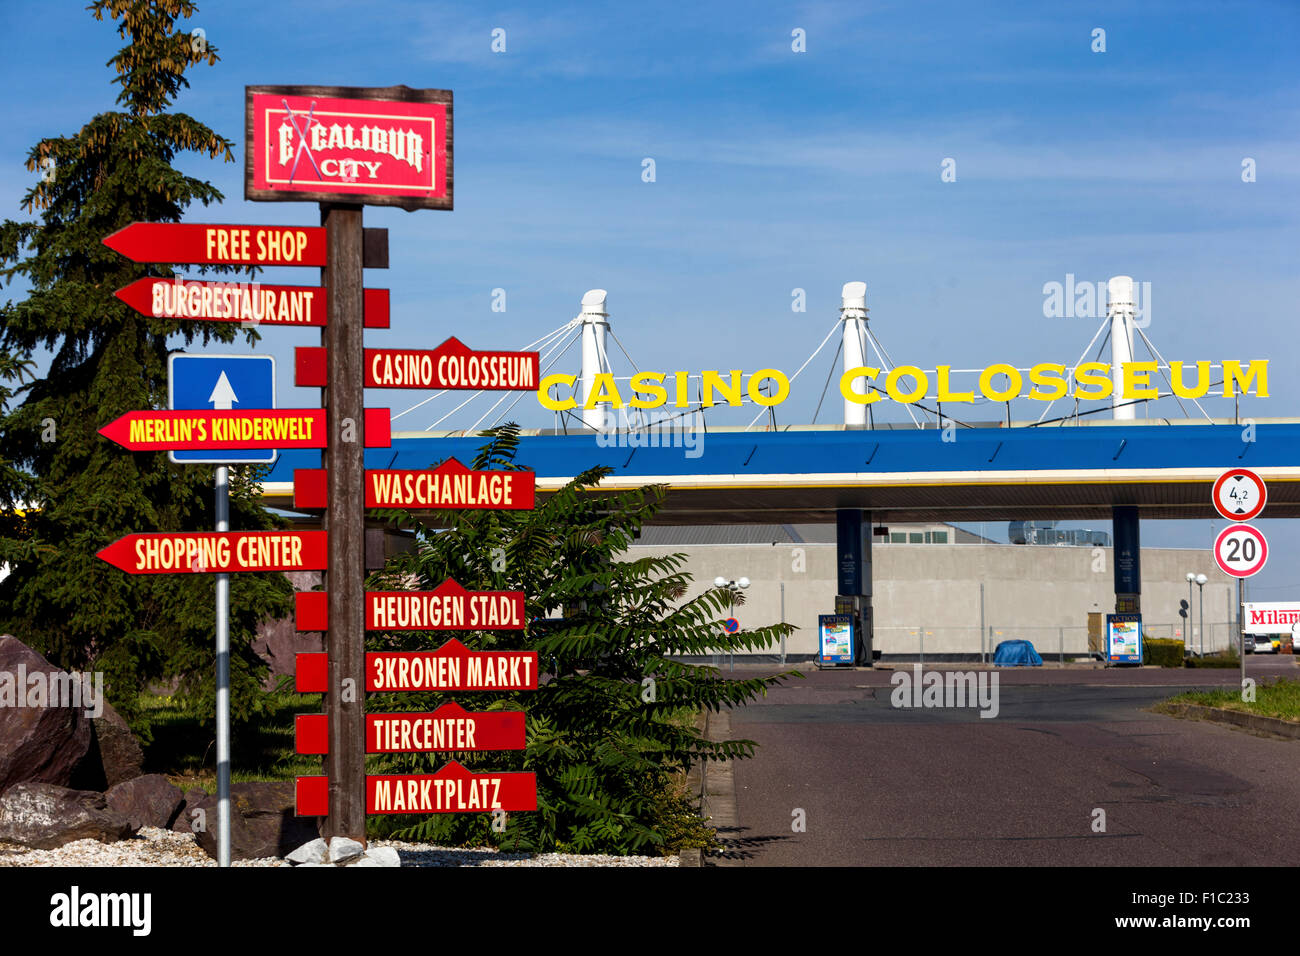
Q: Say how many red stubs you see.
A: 8